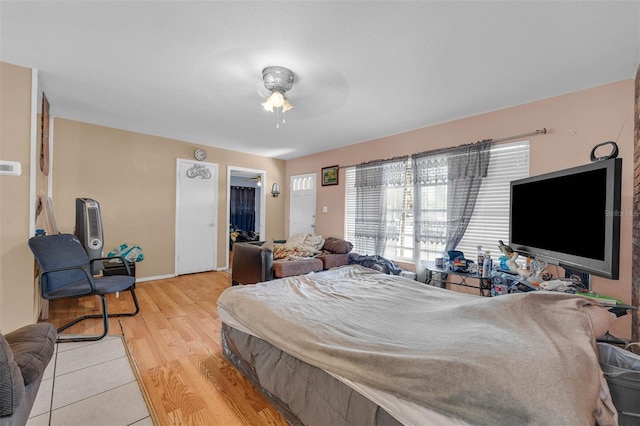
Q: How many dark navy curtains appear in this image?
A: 1